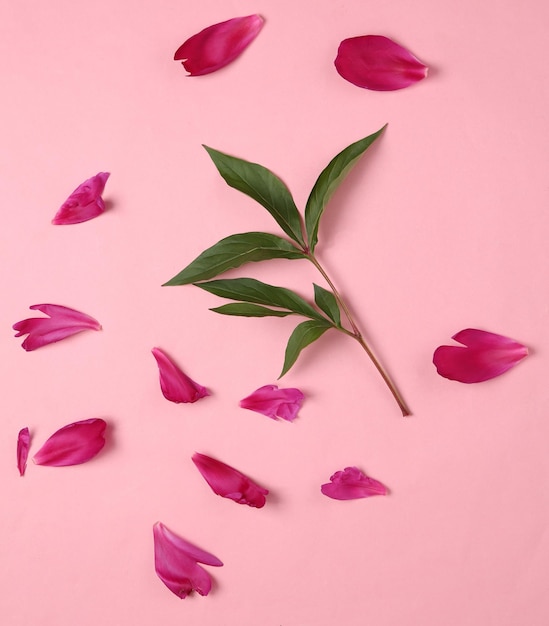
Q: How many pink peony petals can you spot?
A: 12